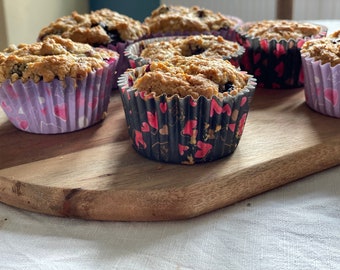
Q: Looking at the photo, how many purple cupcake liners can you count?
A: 4